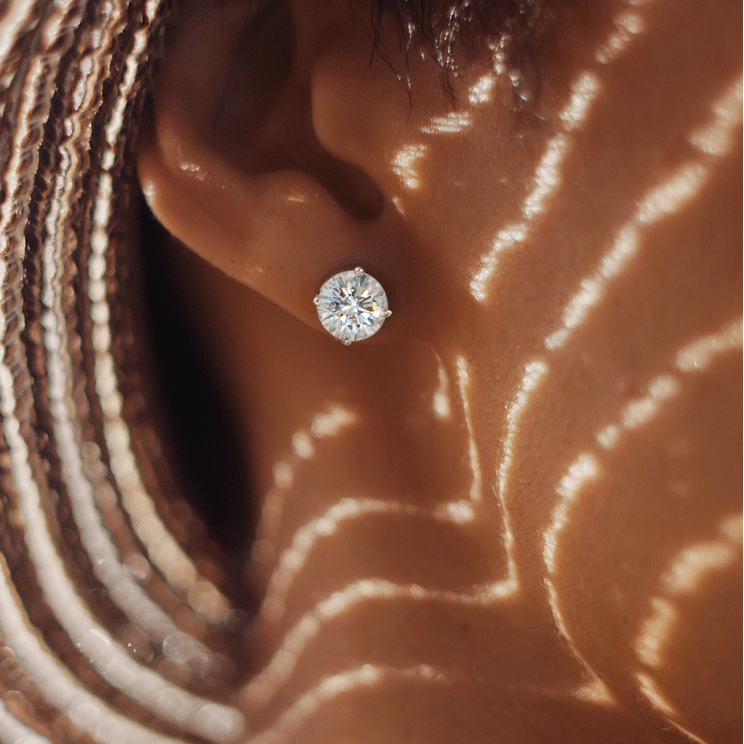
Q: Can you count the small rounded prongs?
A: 4